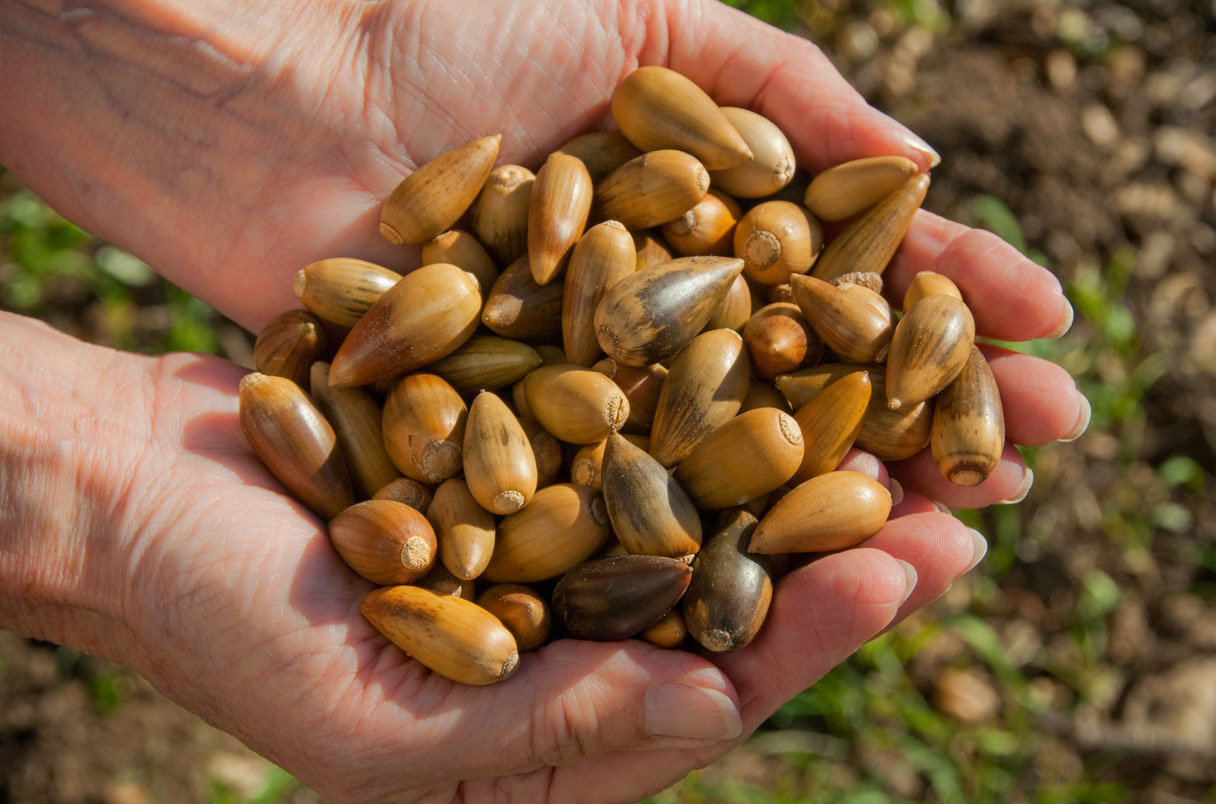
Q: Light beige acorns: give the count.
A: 1